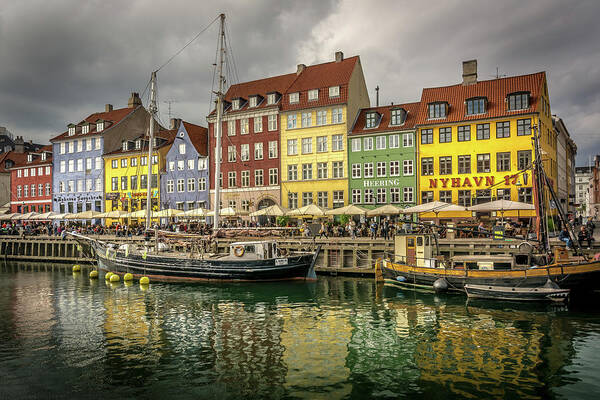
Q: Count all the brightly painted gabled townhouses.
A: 8